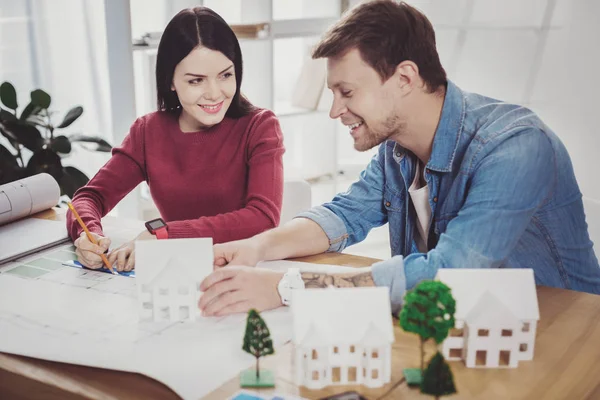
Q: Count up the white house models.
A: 3